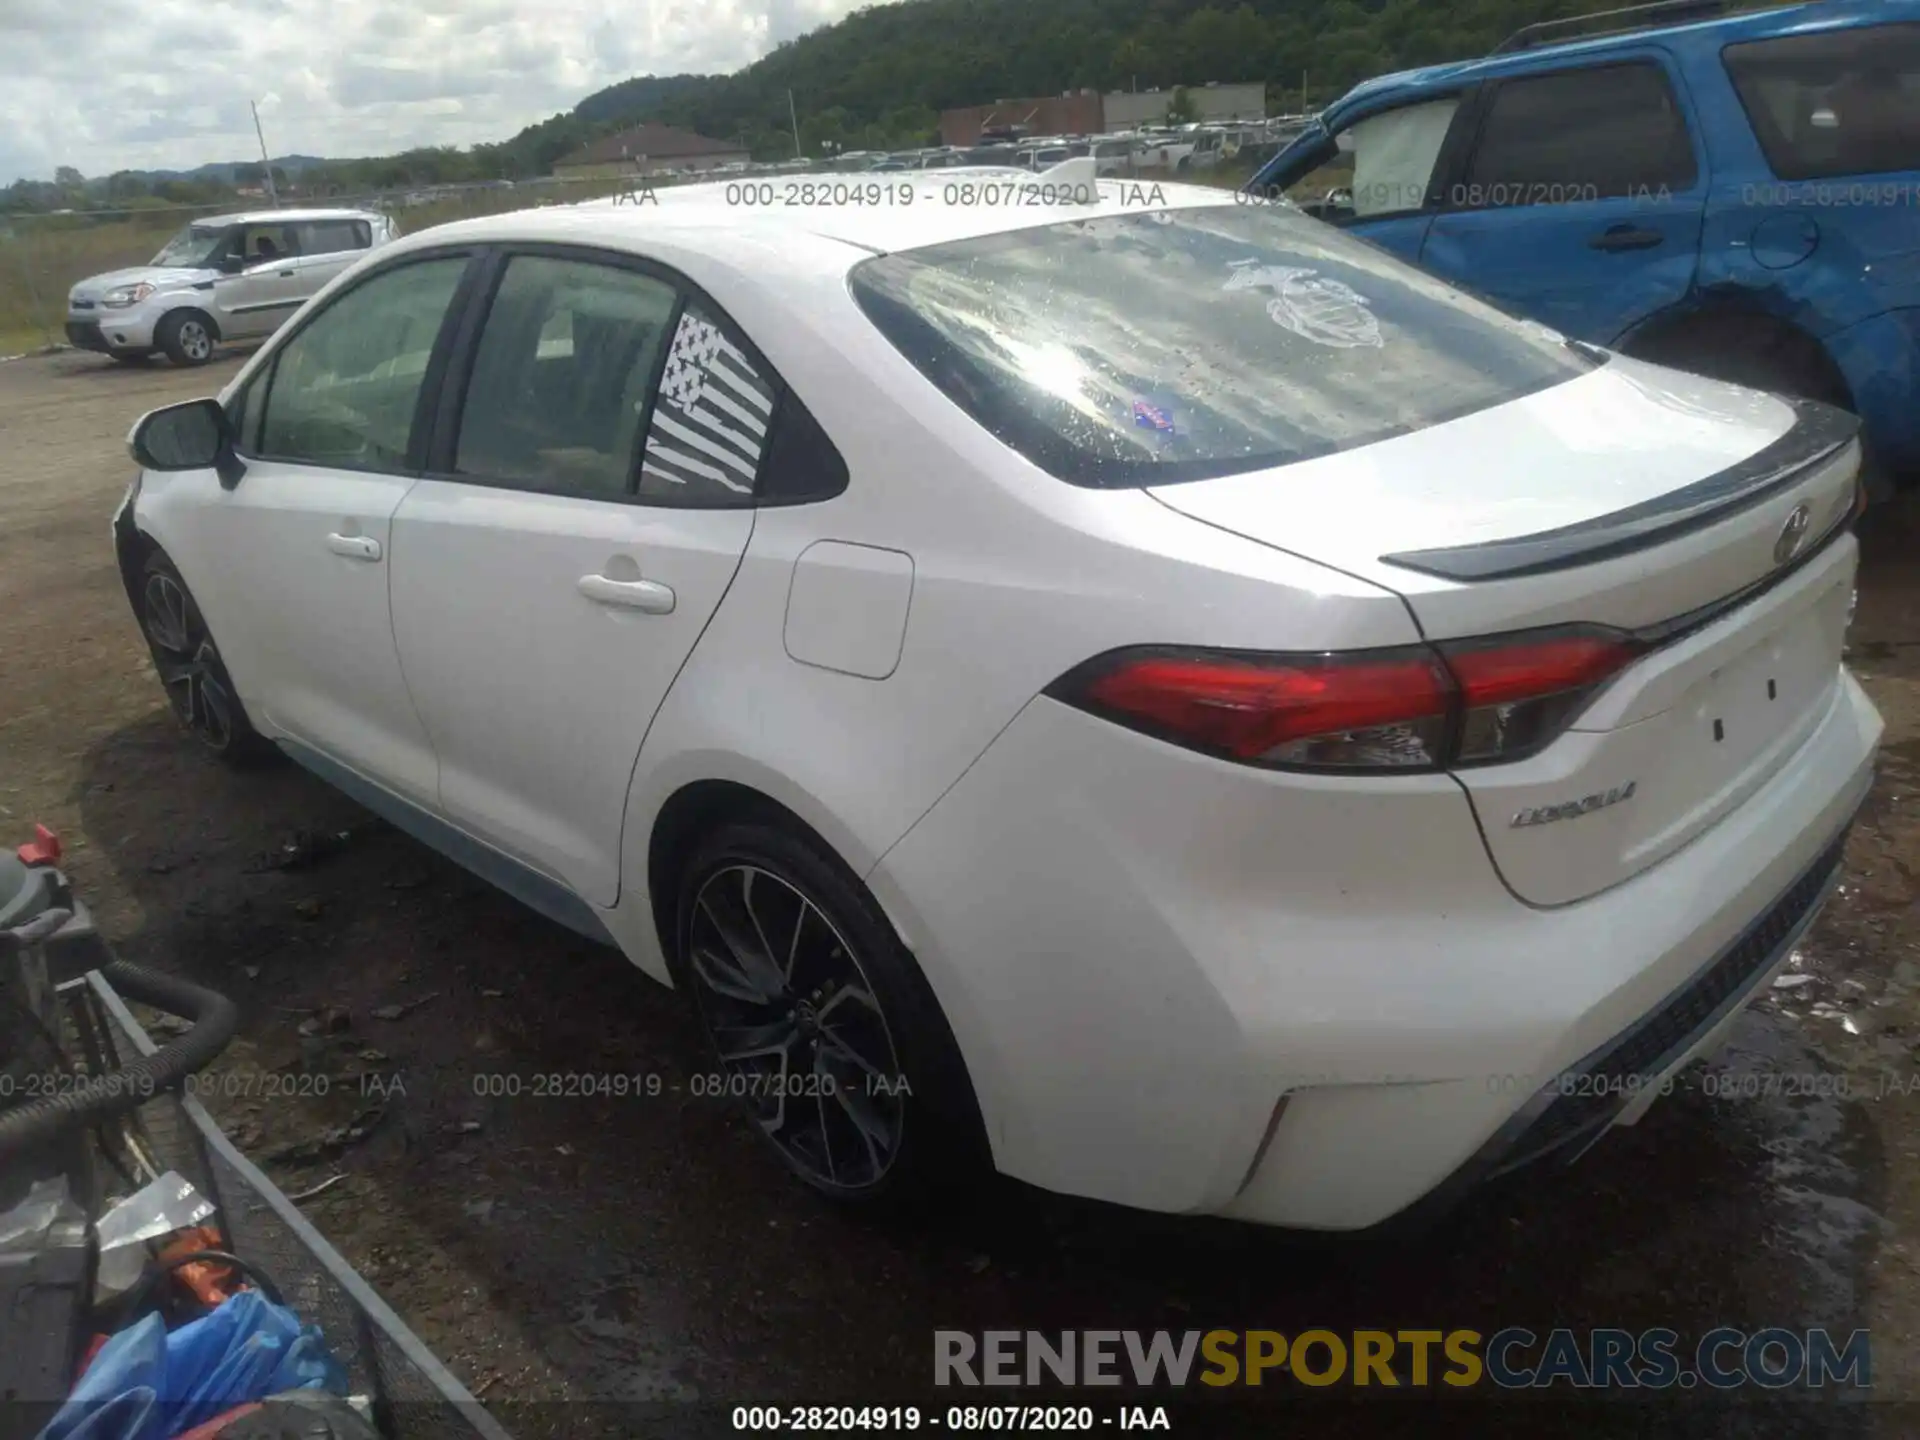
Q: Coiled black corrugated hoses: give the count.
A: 1